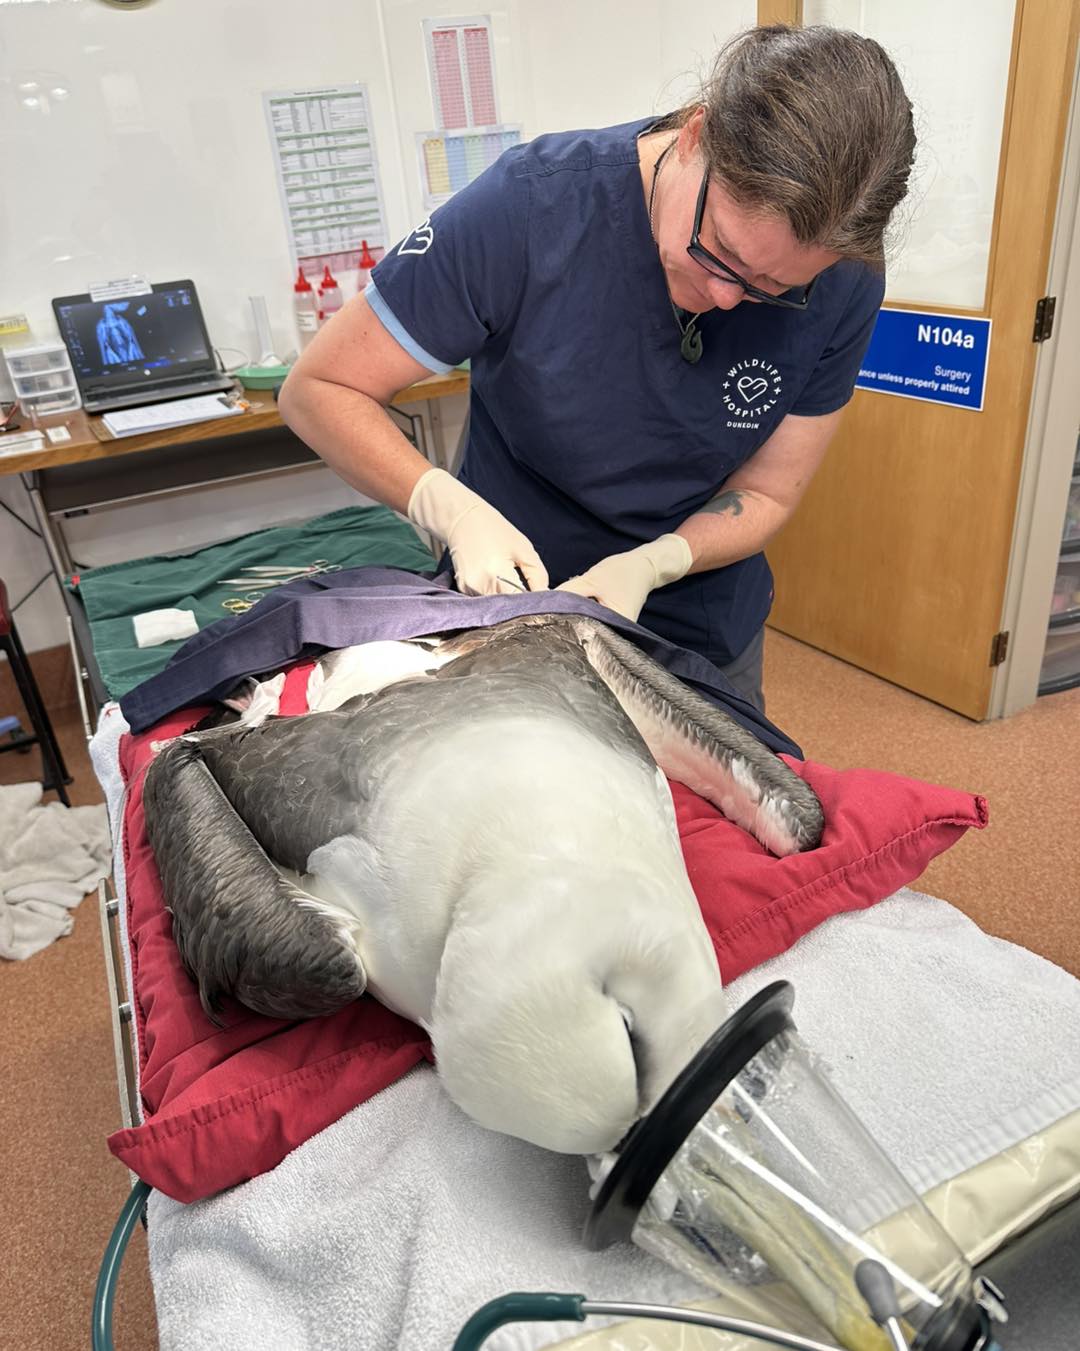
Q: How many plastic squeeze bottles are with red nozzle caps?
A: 3